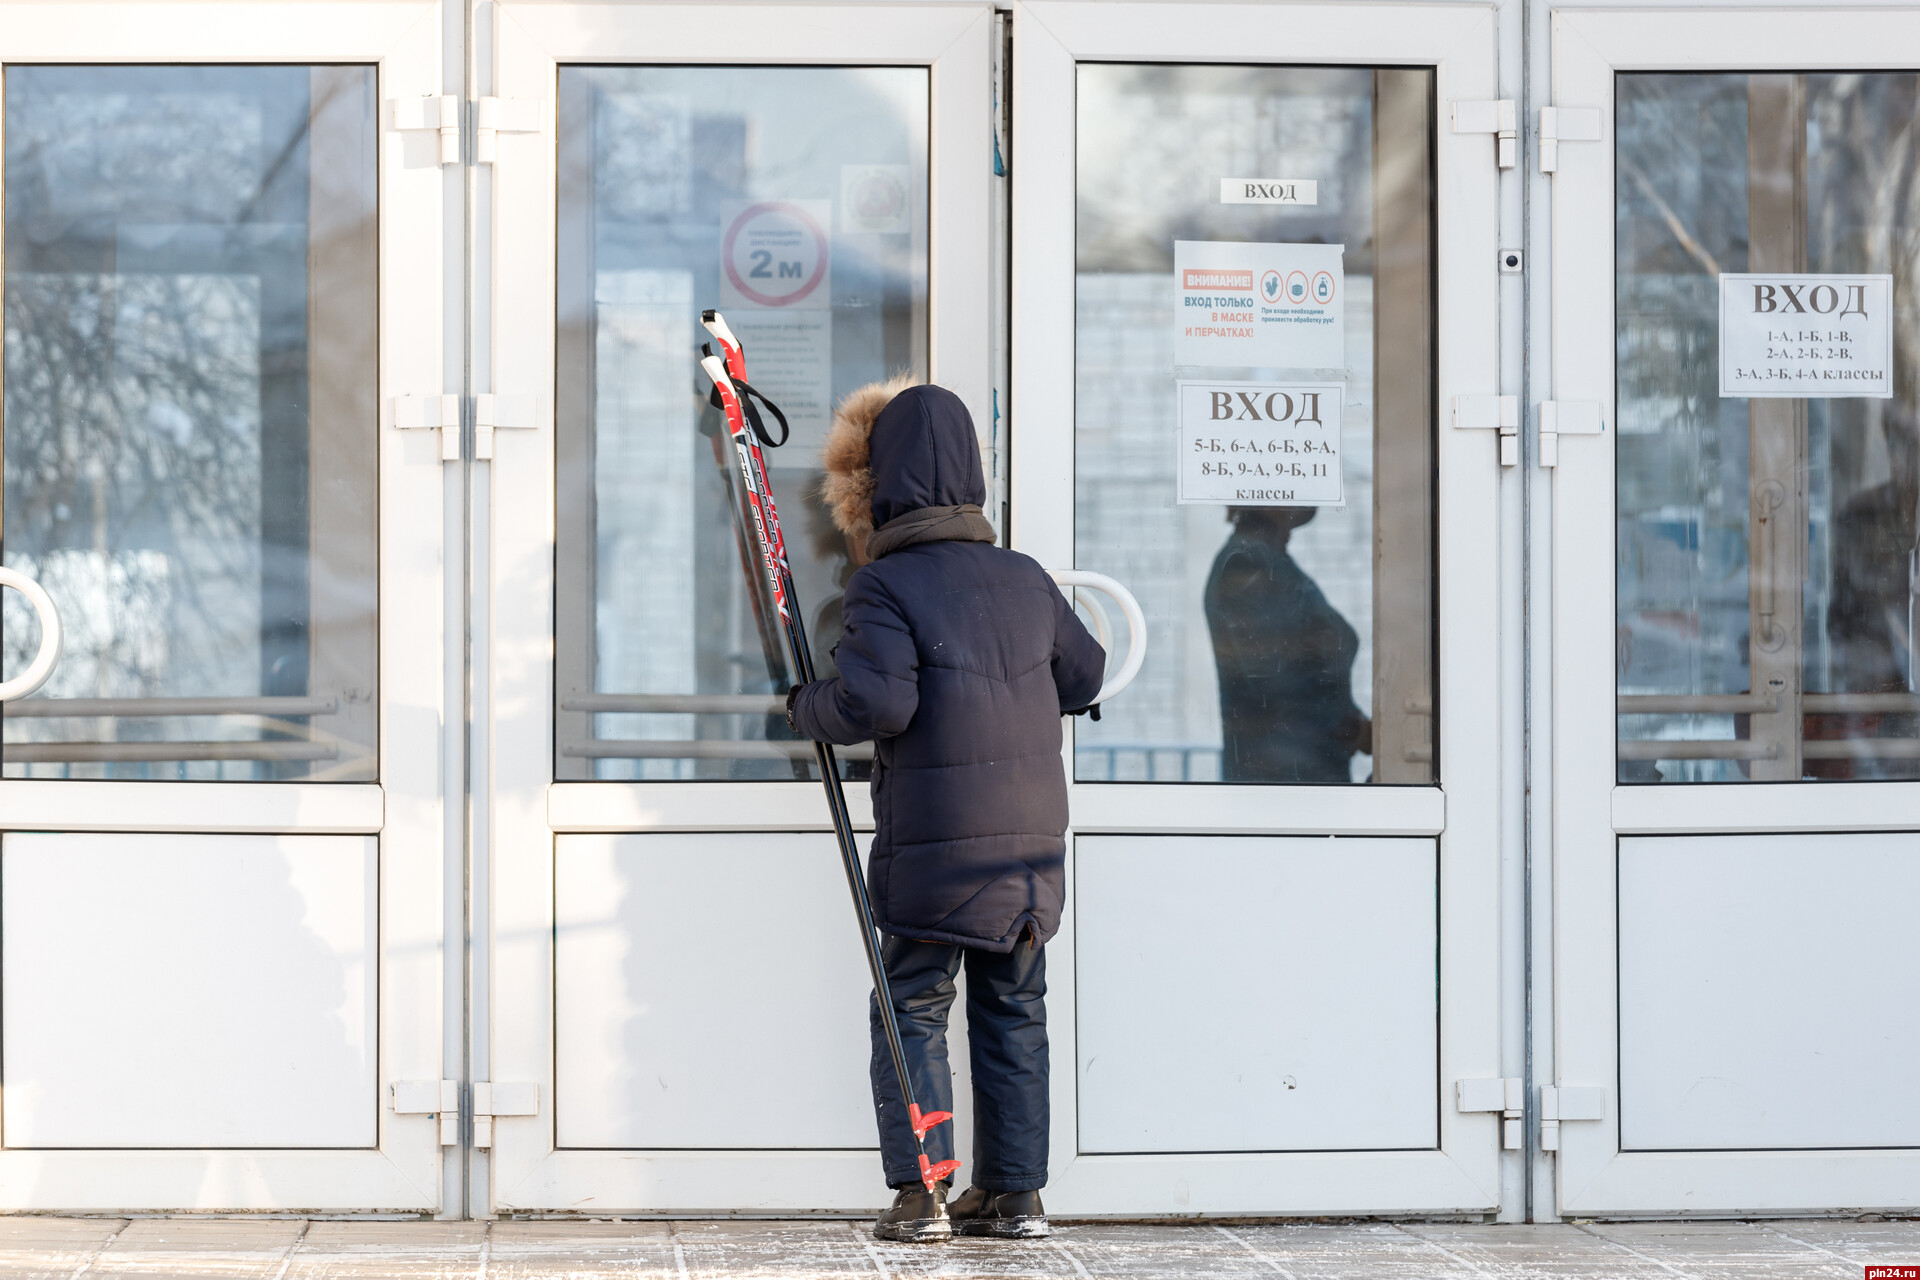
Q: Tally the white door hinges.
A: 12